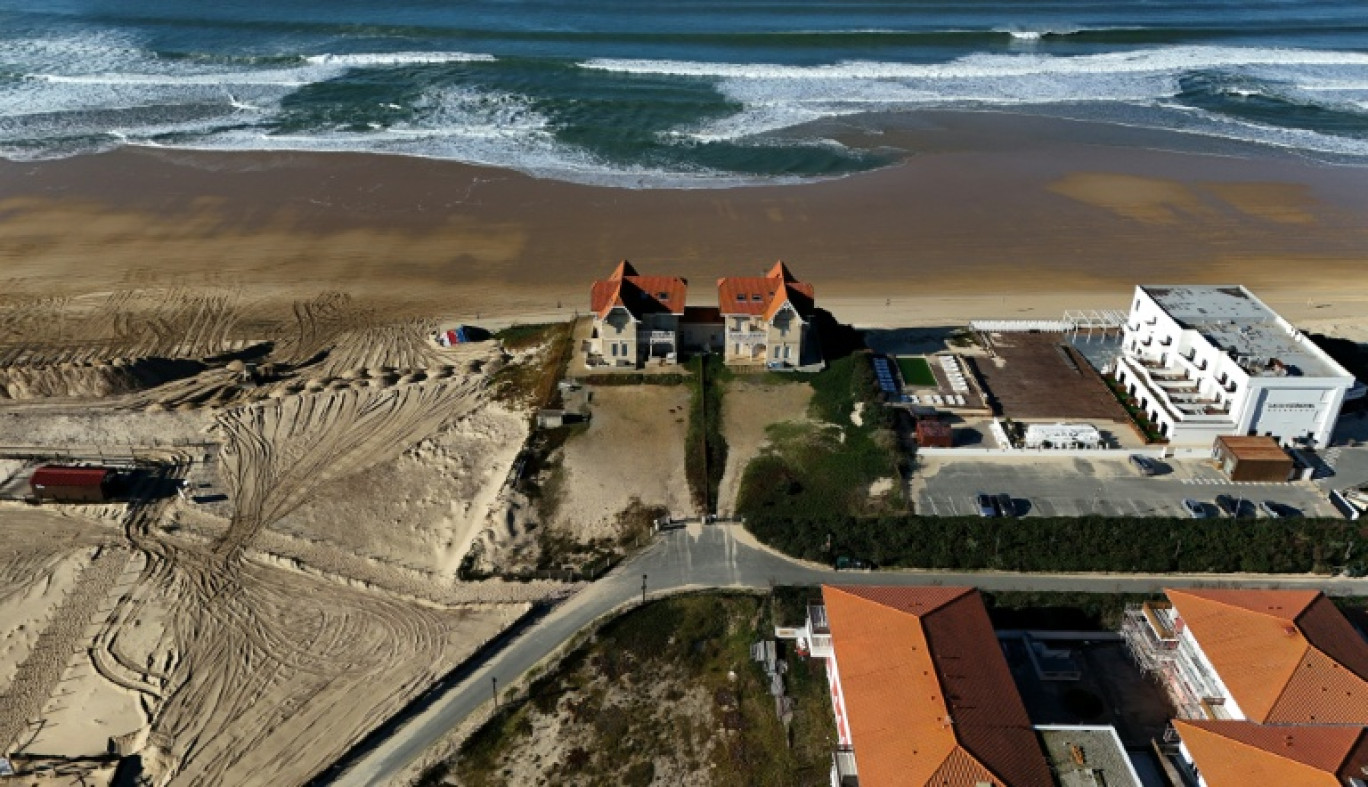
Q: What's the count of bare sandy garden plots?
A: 2